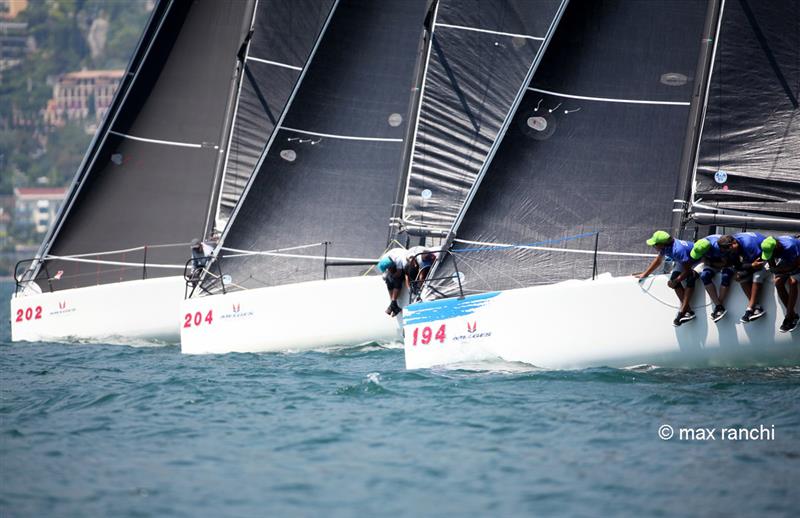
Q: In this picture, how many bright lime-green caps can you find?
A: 3